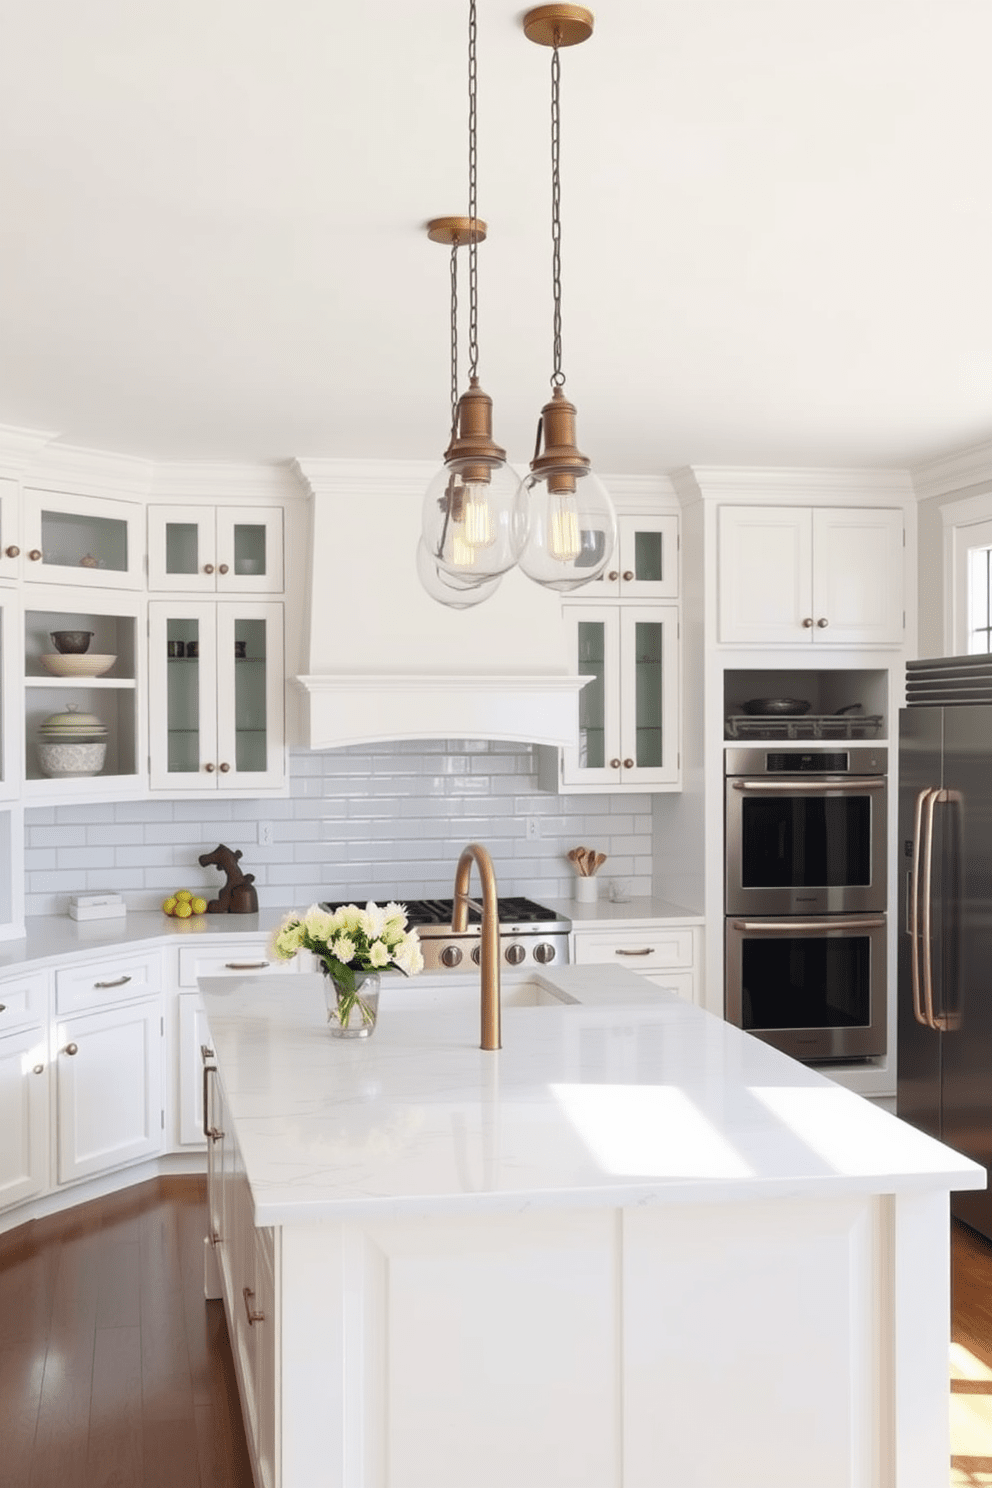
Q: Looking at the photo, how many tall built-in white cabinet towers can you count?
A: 1